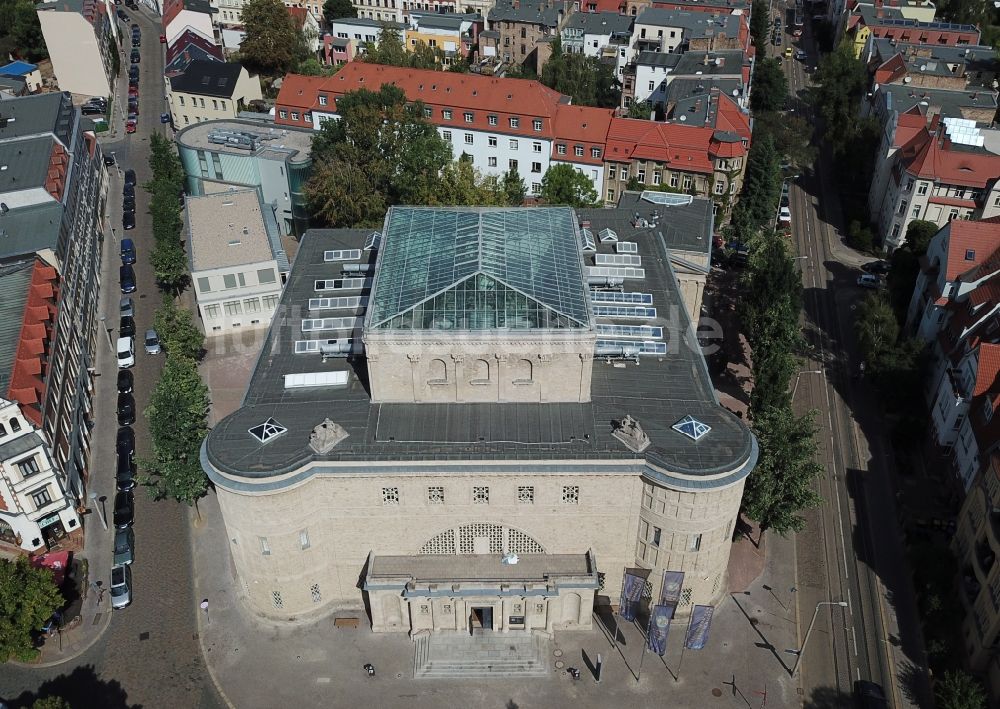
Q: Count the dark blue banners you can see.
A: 4